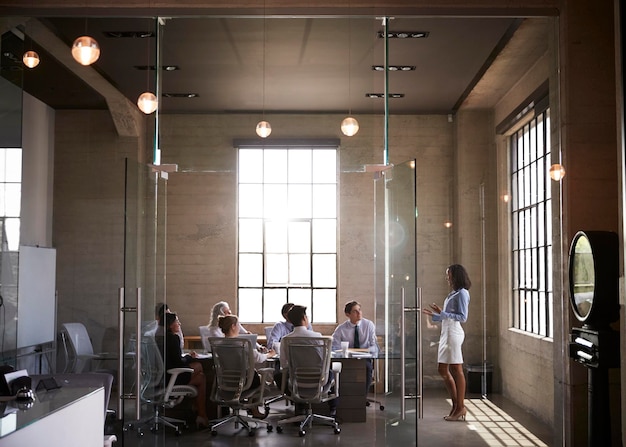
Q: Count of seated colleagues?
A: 7